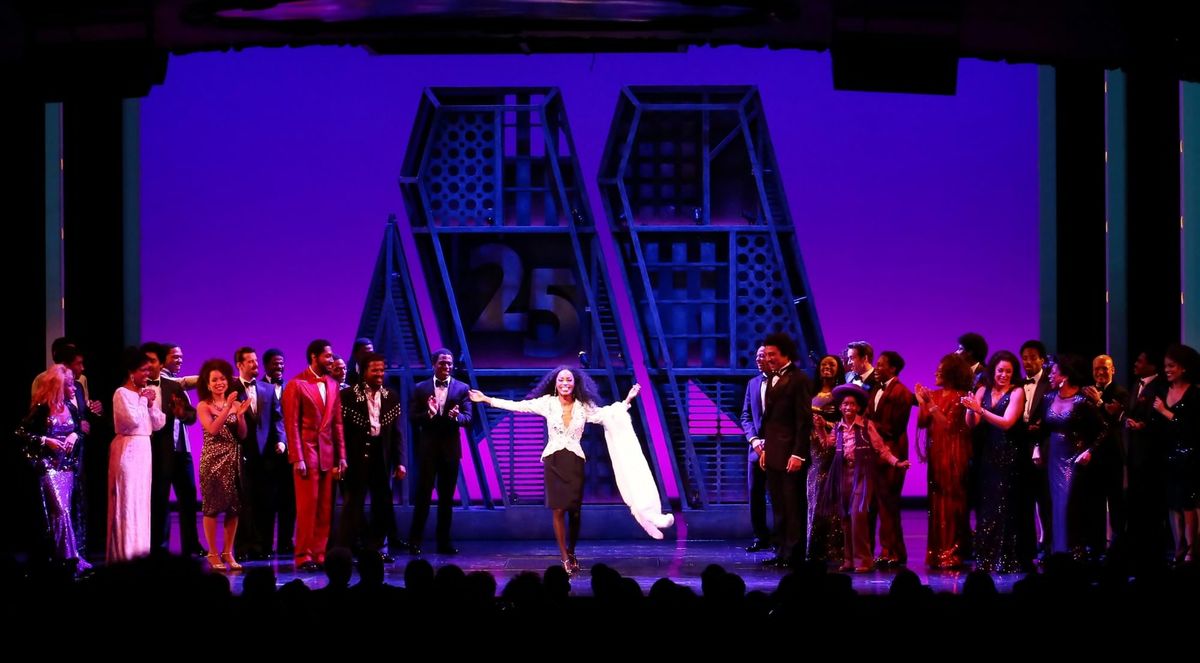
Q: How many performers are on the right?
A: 14